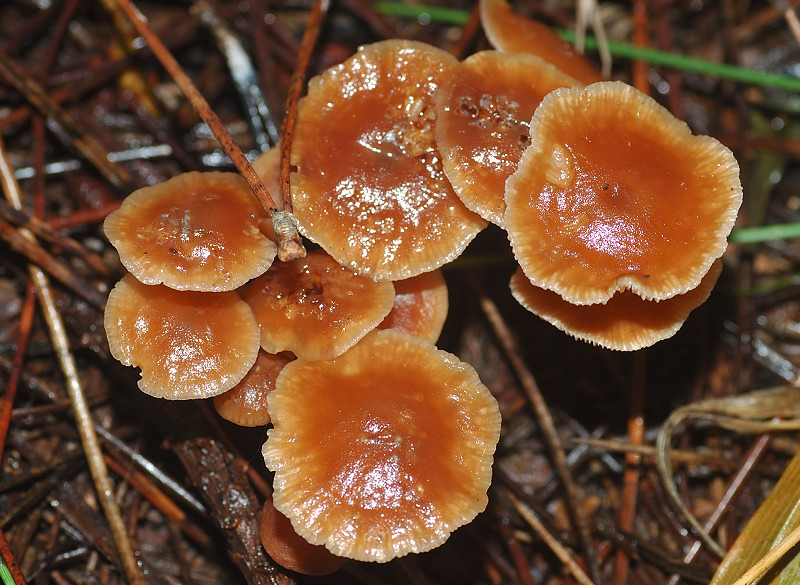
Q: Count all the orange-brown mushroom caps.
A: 13